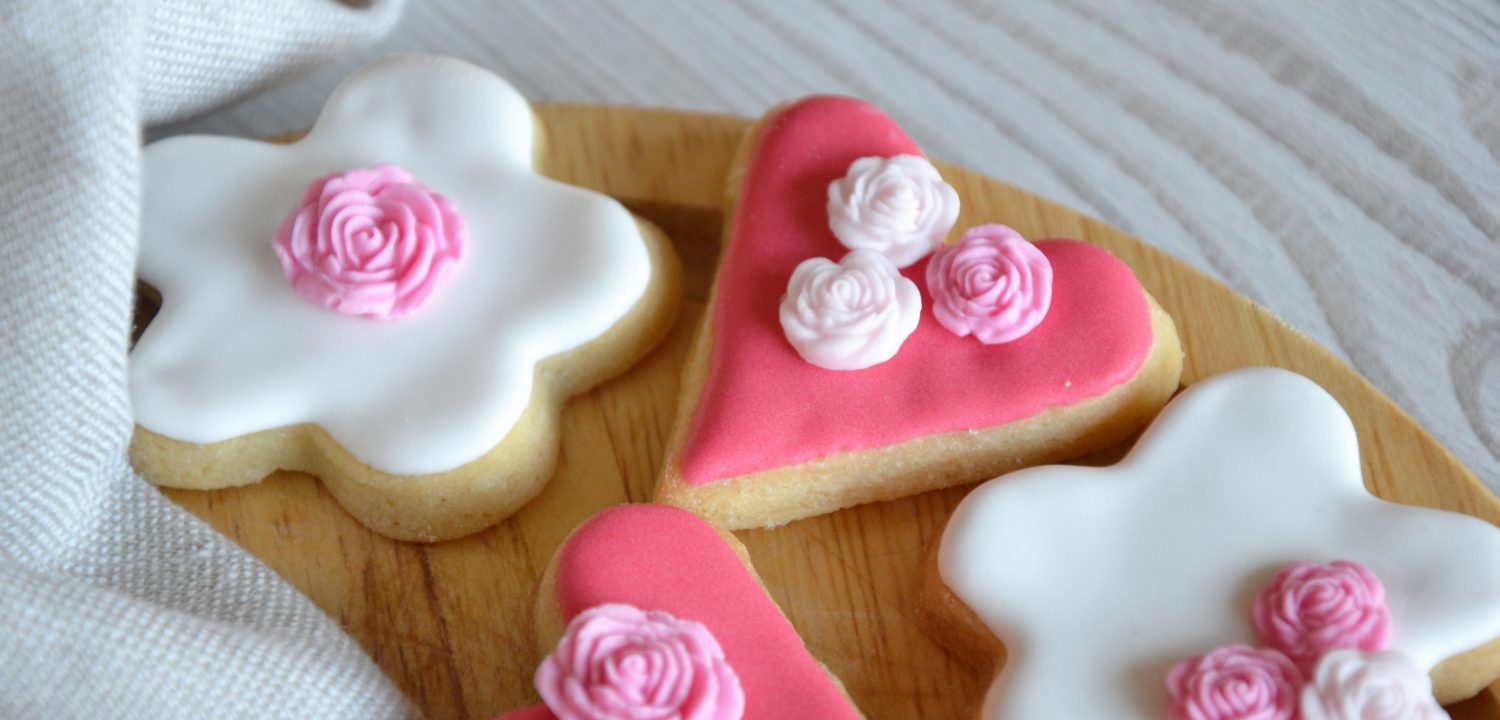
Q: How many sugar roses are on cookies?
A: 8